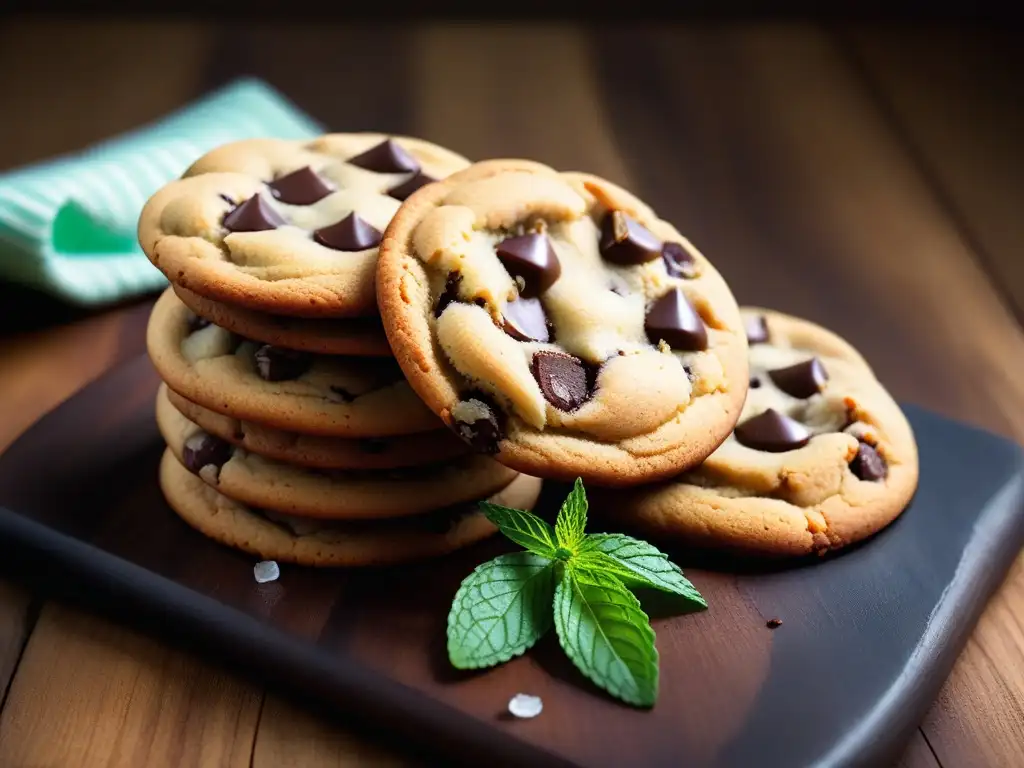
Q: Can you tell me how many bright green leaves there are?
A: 5